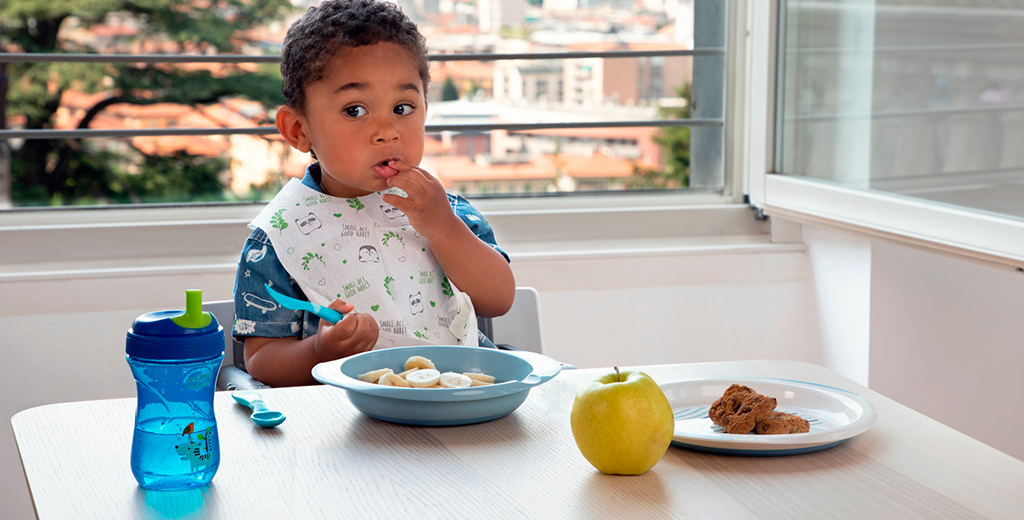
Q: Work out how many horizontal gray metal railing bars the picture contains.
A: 2